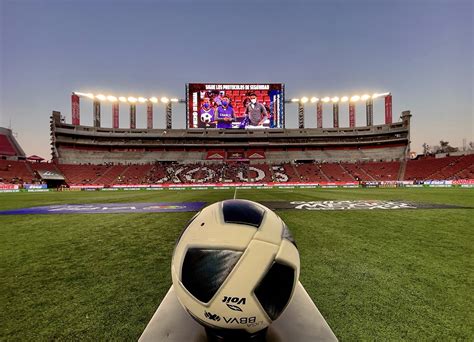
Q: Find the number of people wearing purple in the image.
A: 2